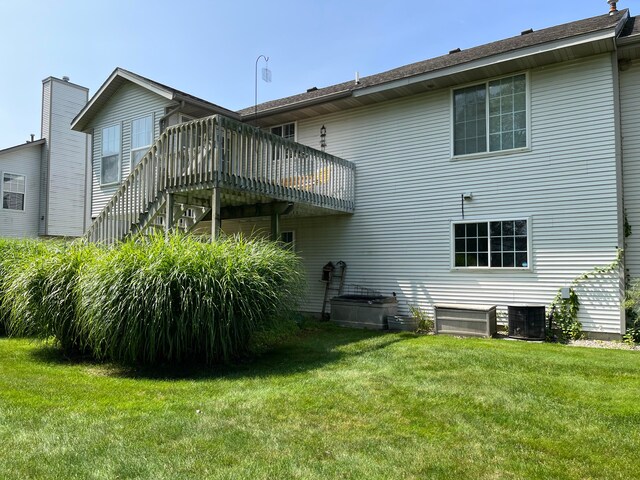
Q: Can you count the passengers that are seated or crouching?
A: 0